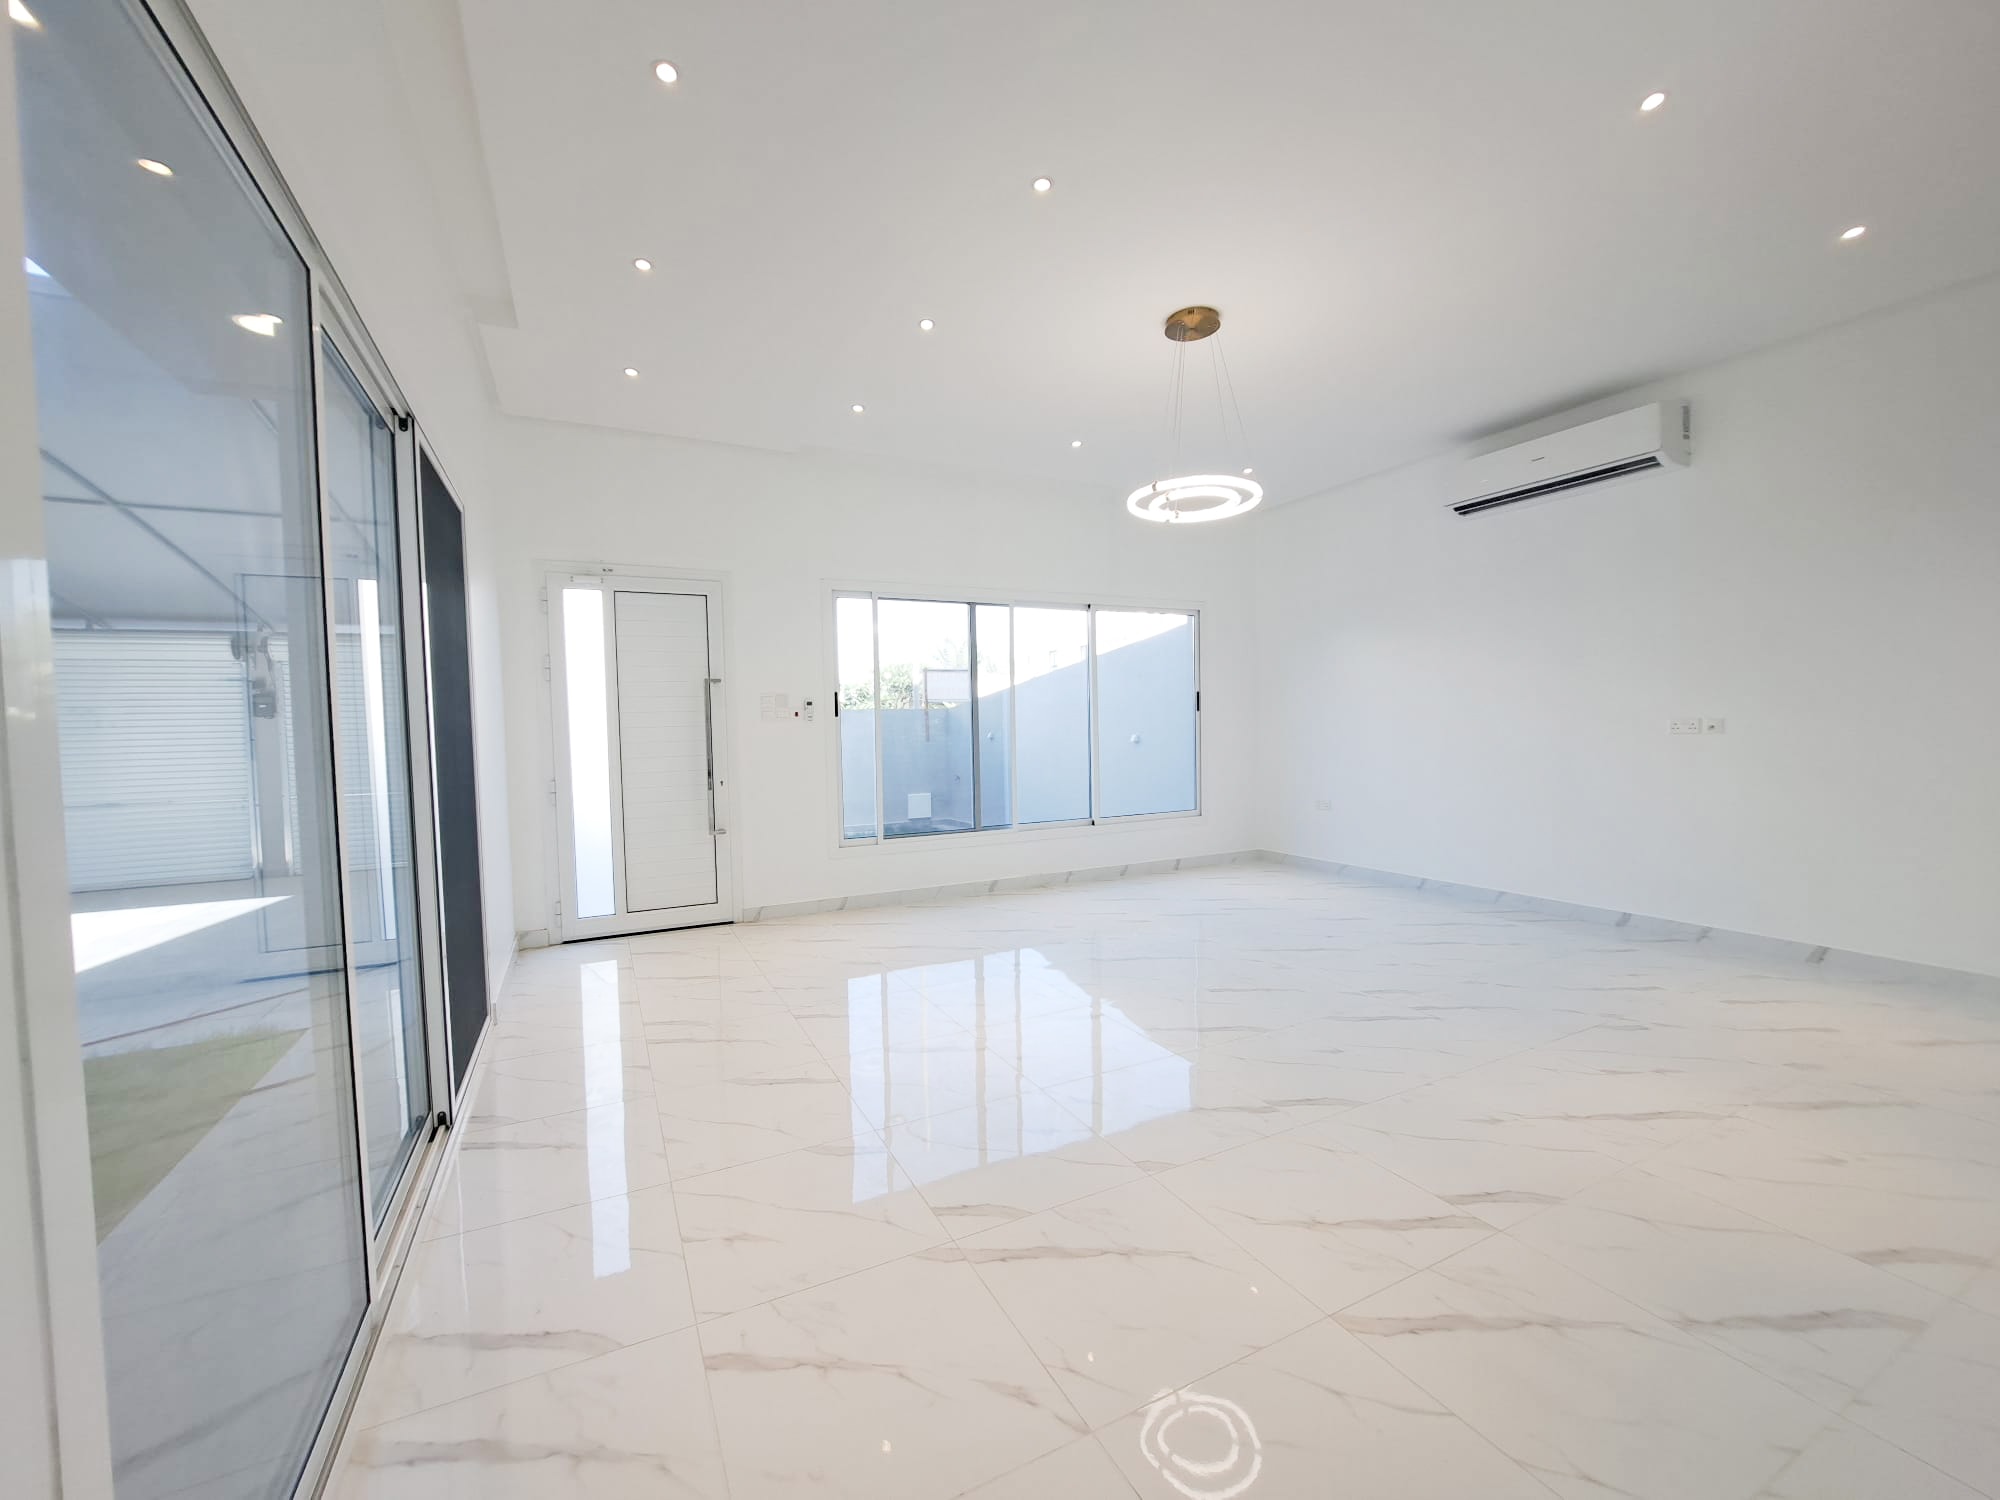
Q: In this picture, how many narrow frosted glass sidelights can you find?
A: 1